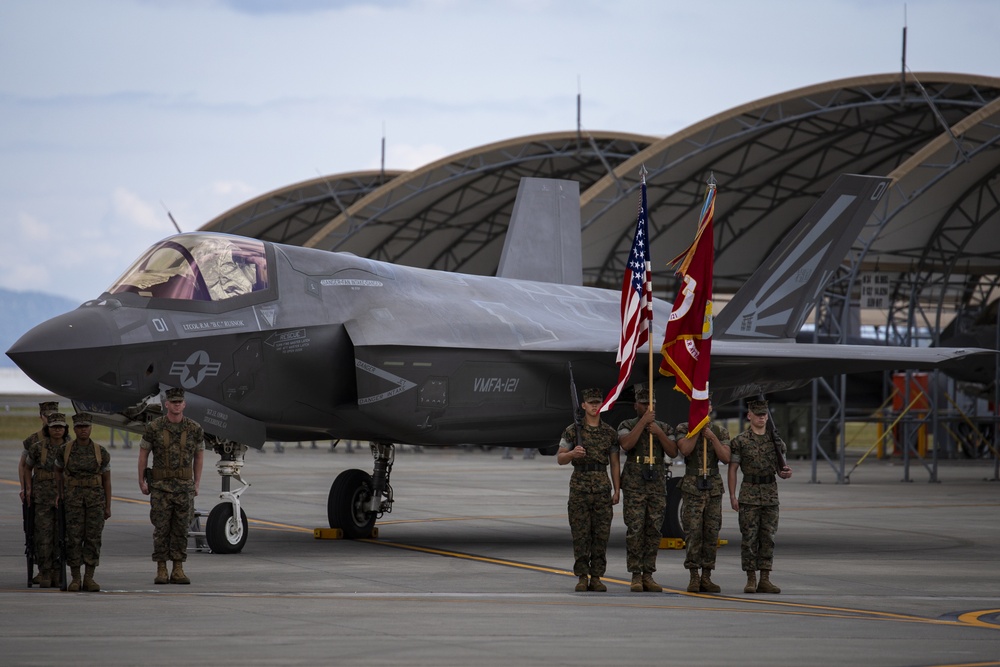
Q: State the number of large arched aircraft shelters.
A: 4